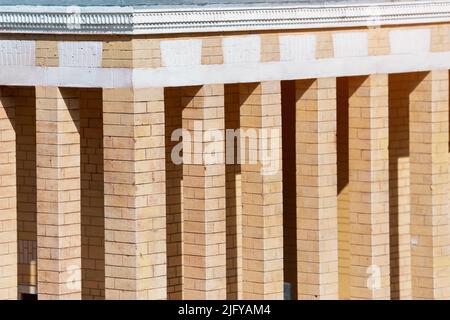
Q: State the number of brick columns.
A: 8